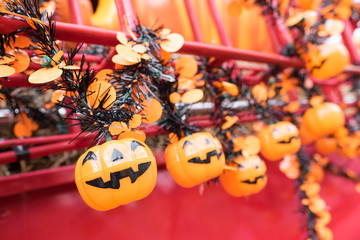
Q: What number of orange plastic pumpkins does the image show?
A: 6